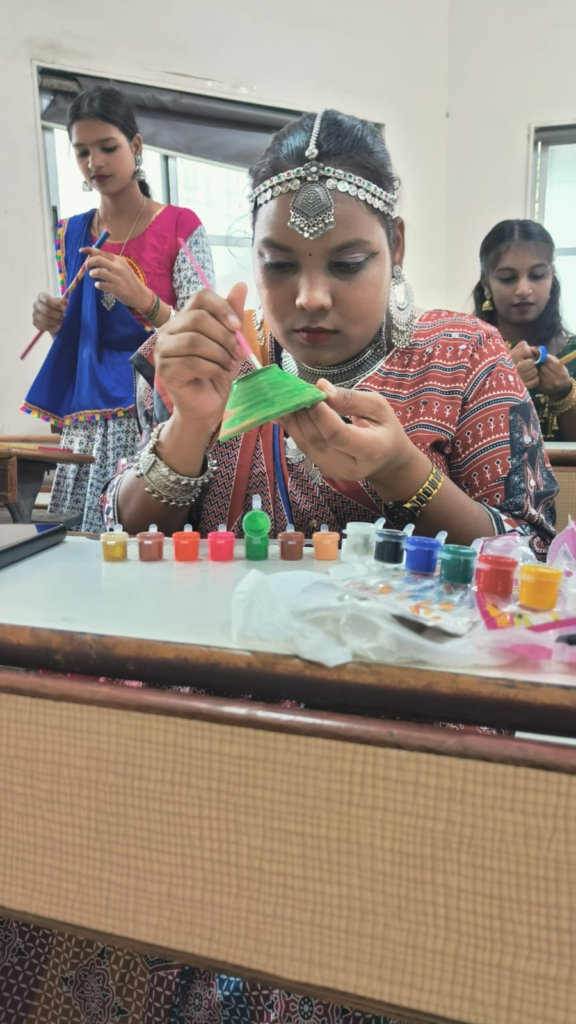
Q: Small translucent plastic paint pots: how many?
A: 13